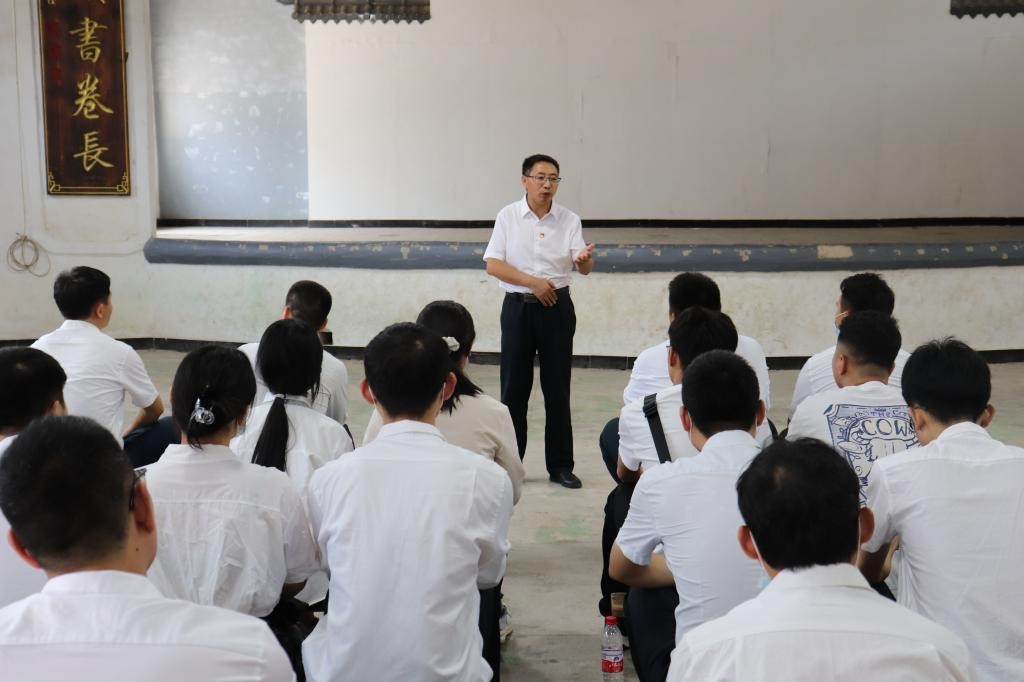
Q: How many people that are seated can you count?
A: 15